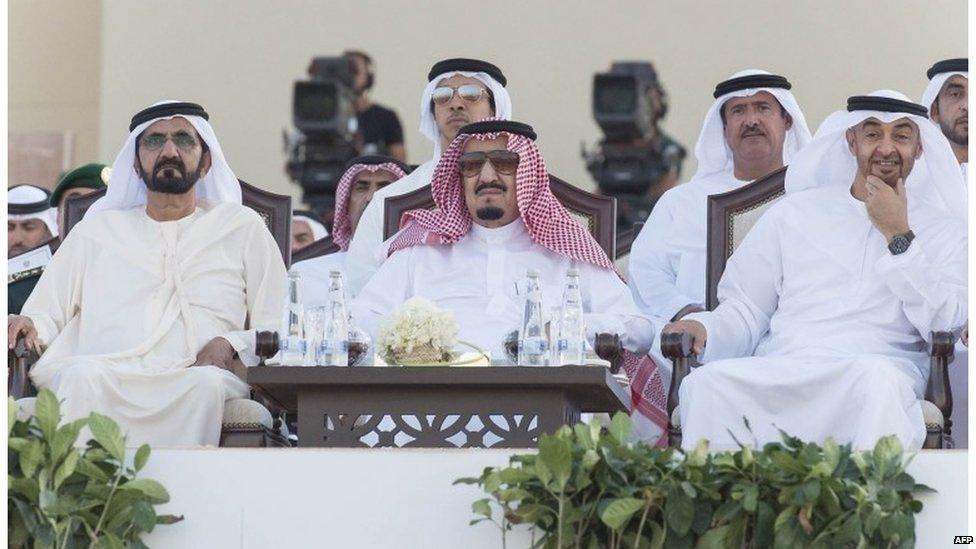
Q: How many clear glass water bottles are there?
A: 4